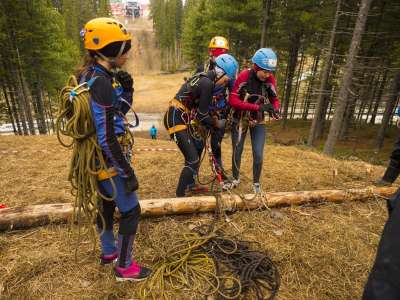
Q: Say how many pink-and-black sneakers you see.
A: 2